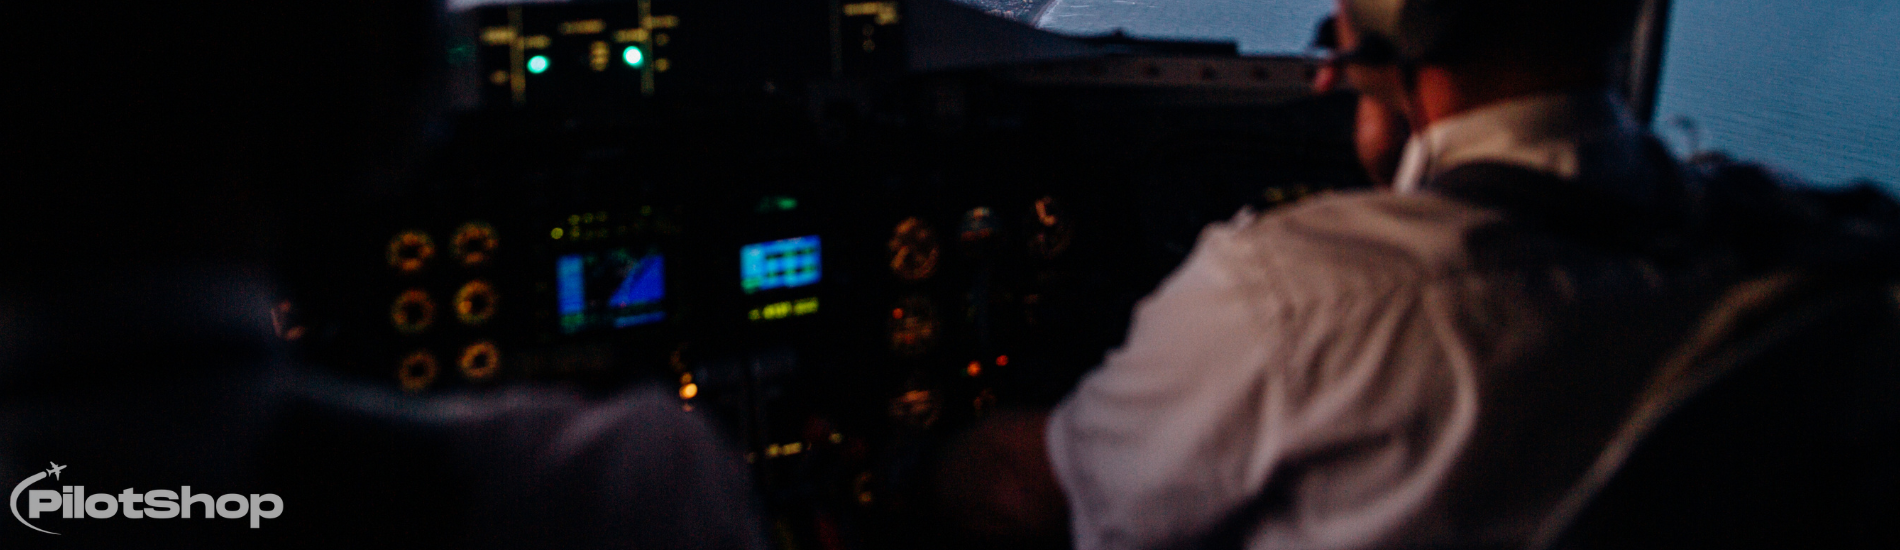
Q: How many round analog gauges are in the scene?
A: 11